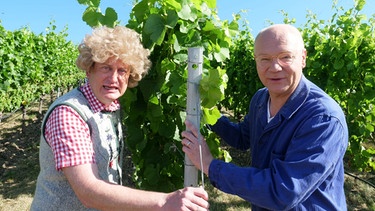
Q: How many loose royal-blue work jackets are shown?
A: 1